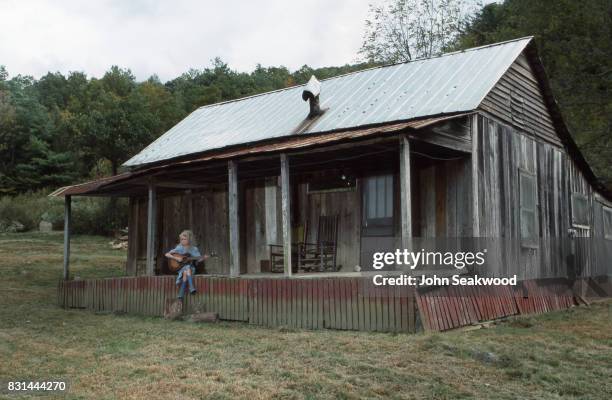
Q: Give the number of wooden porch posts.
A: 5